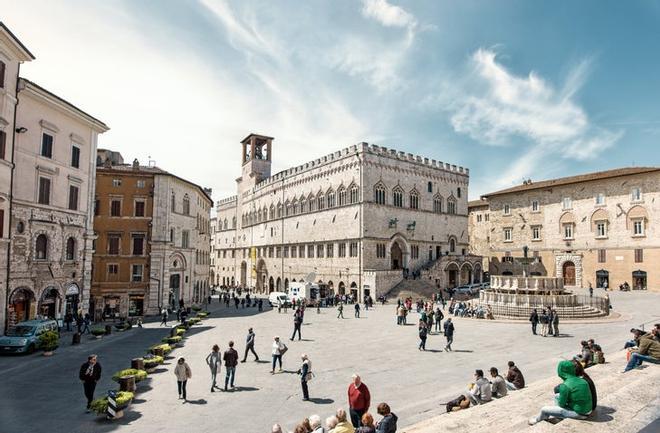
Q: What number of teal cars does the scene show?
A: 1